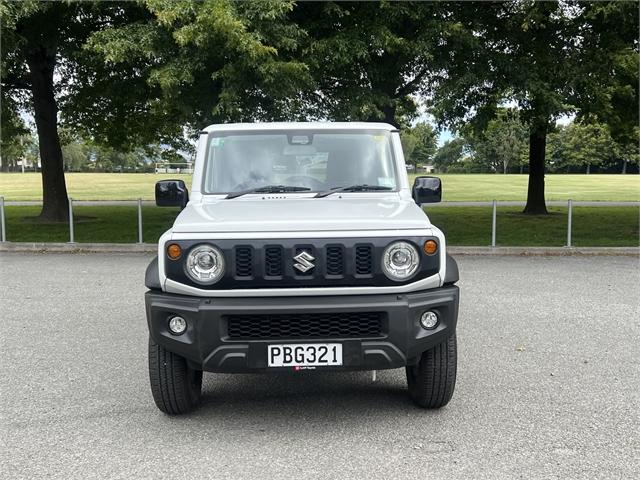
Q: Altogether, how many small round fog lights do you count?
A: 2